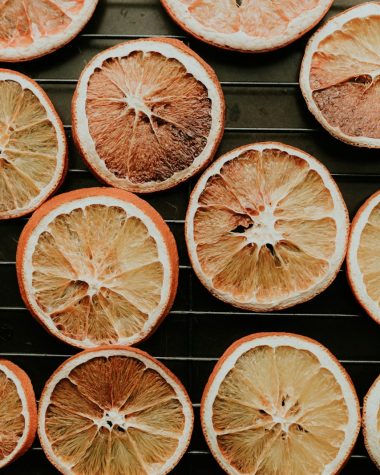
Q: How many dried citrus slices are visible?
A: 12